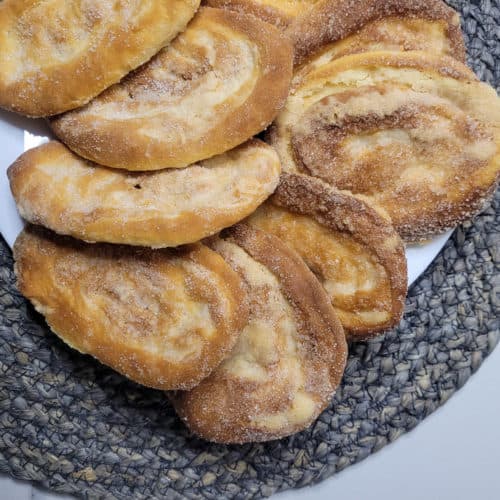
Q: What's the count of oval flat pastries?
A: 9